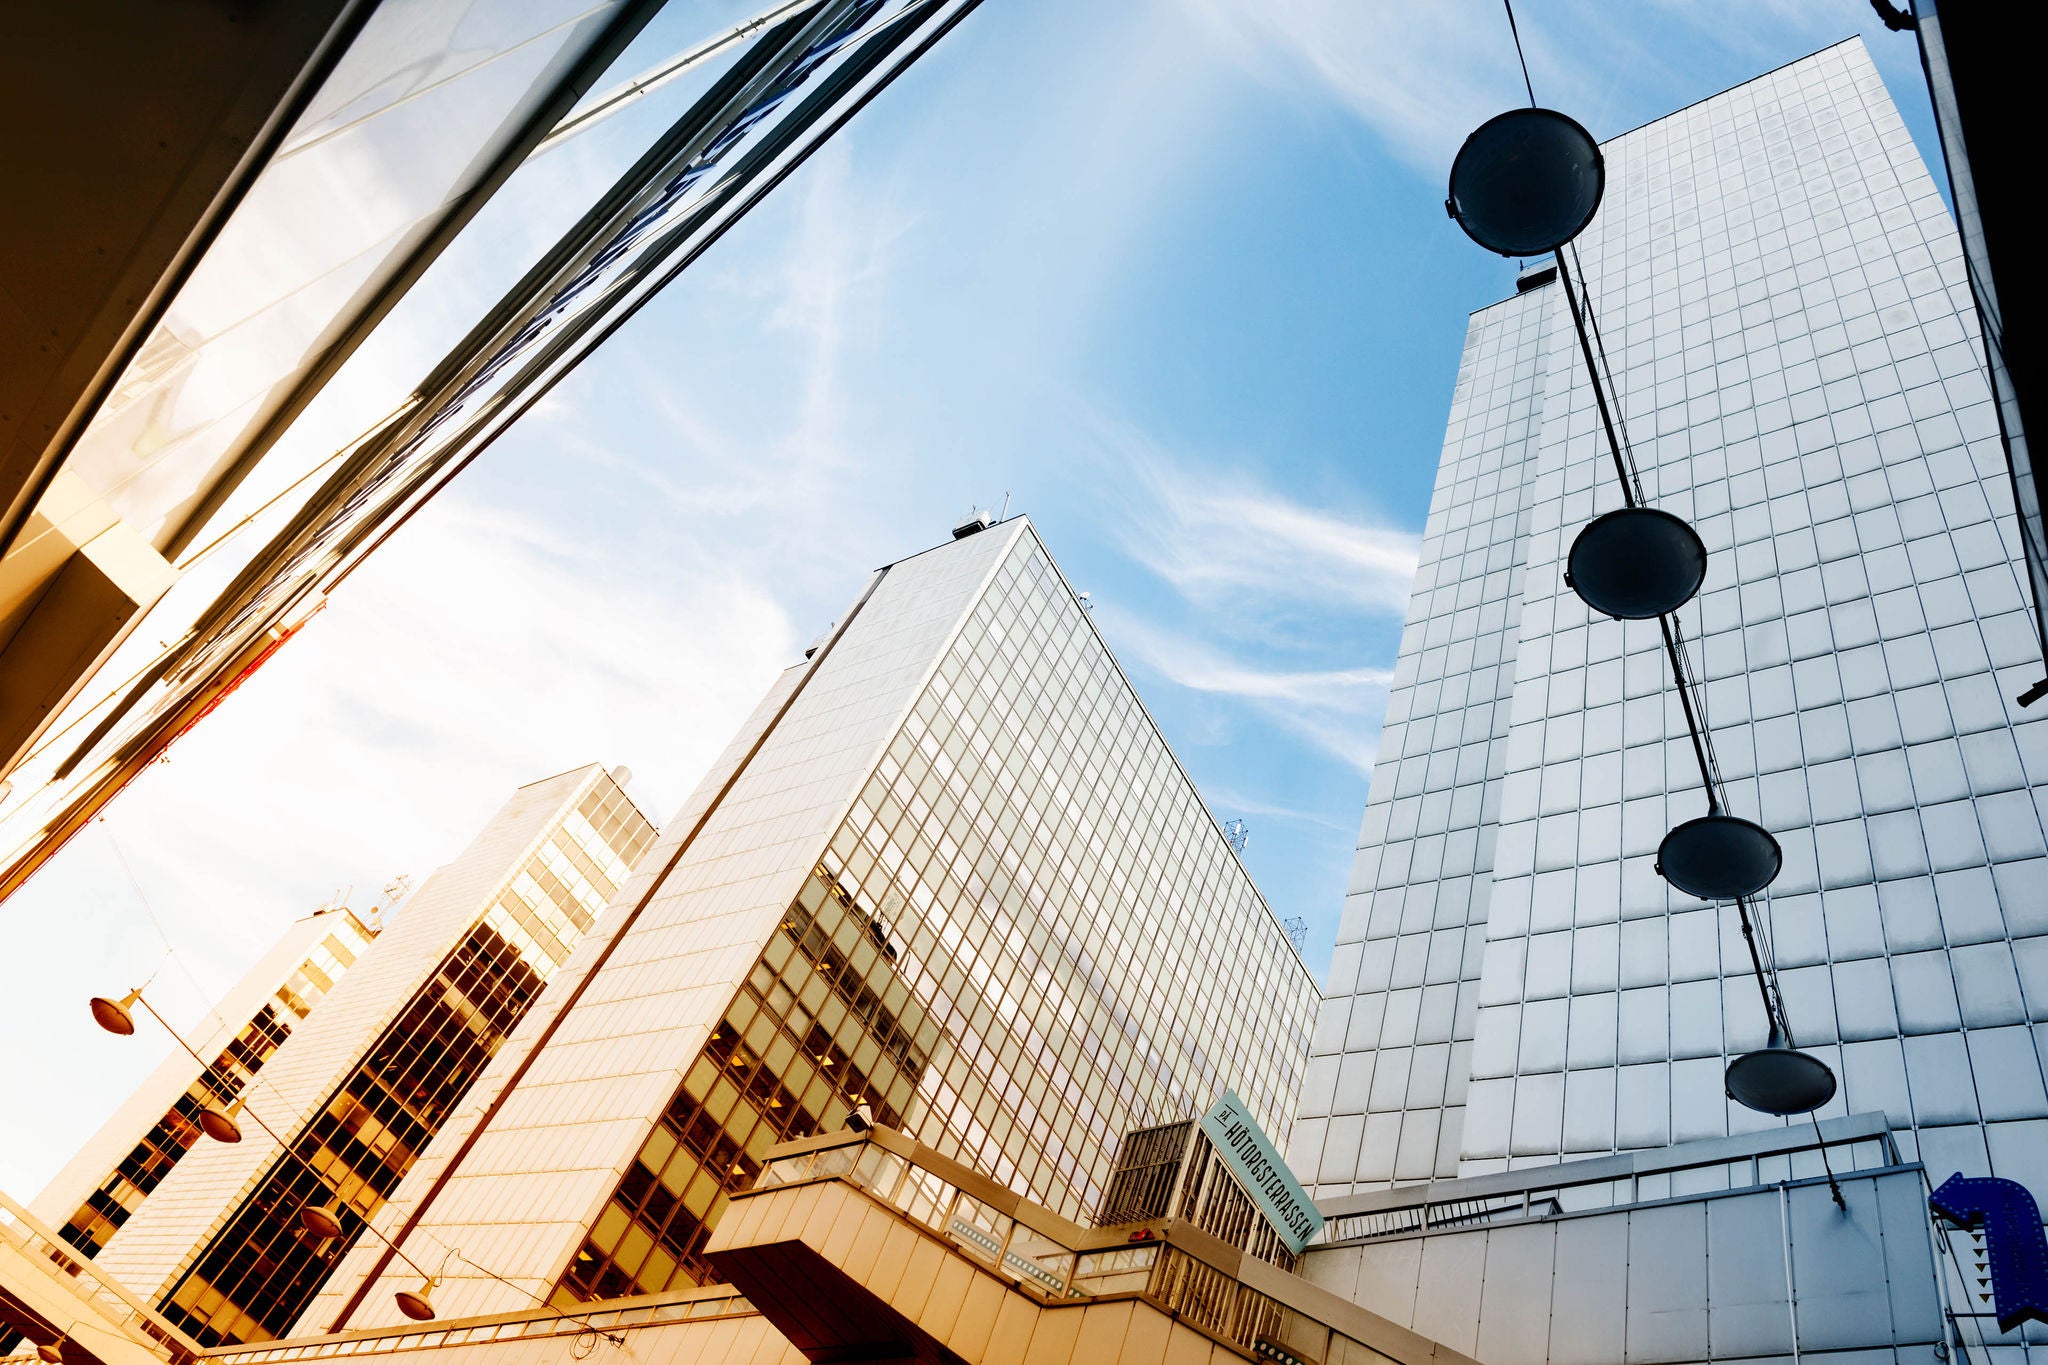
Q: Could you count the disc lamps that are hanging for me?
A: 9